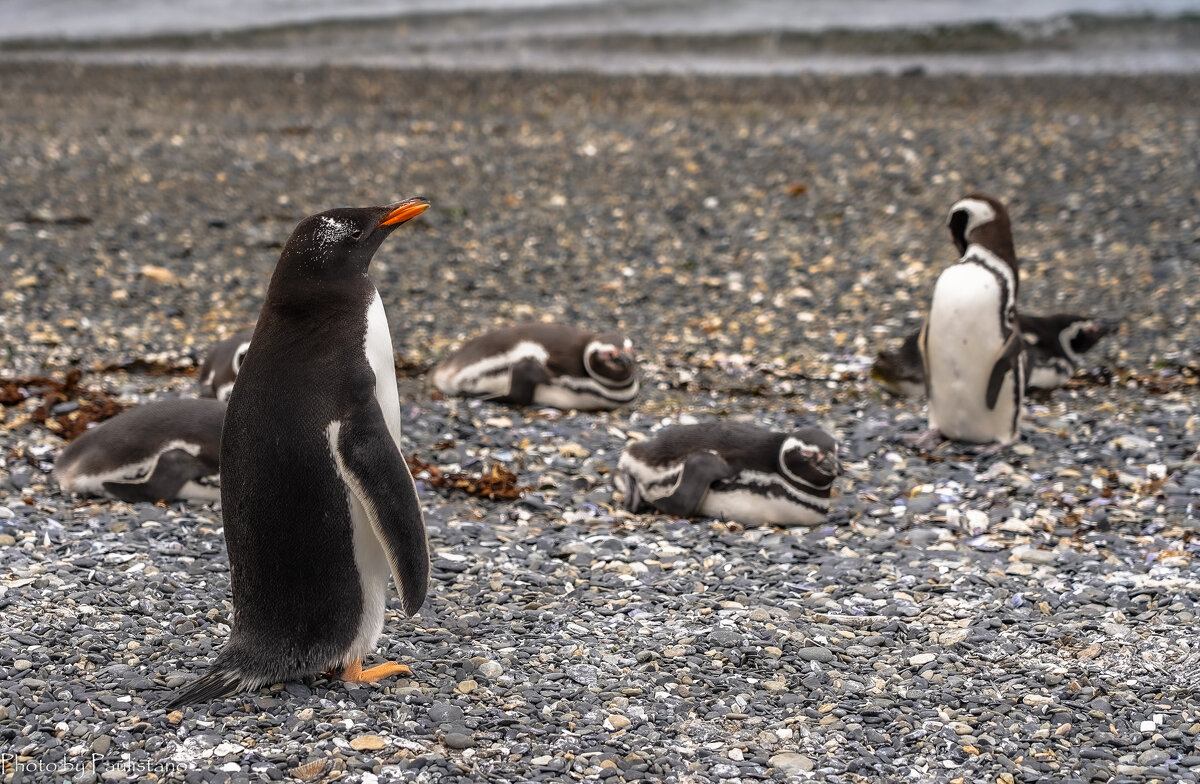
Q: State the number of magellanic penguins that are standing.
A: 1